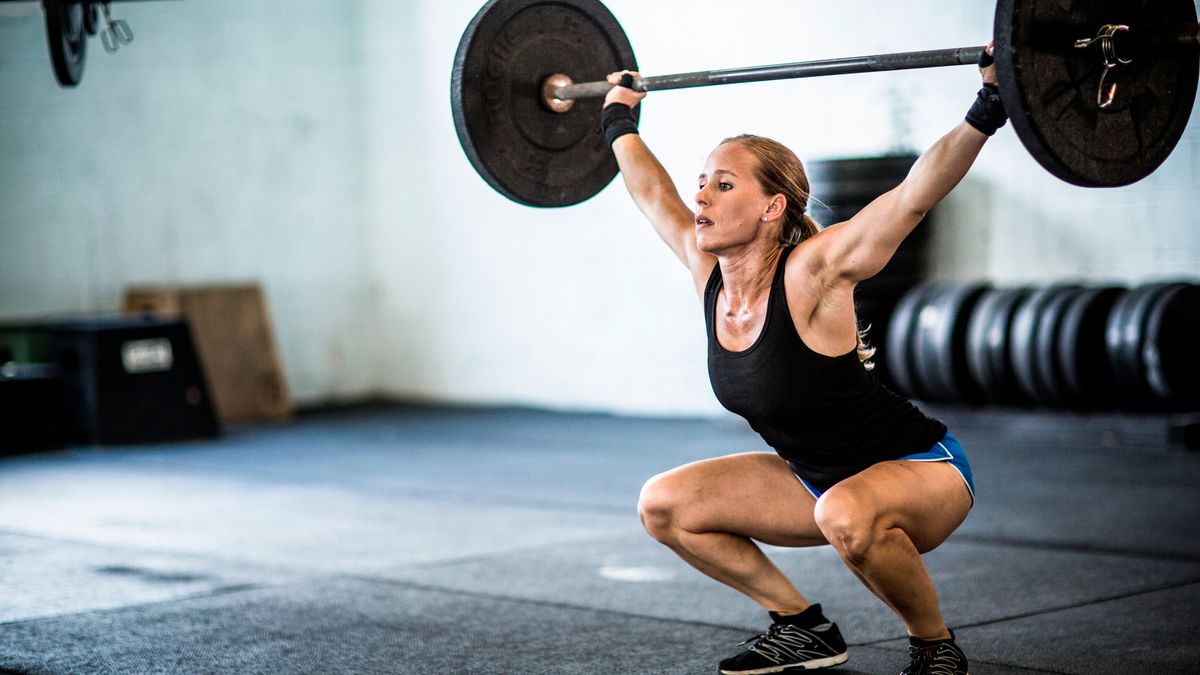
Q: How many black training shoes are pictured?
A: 2